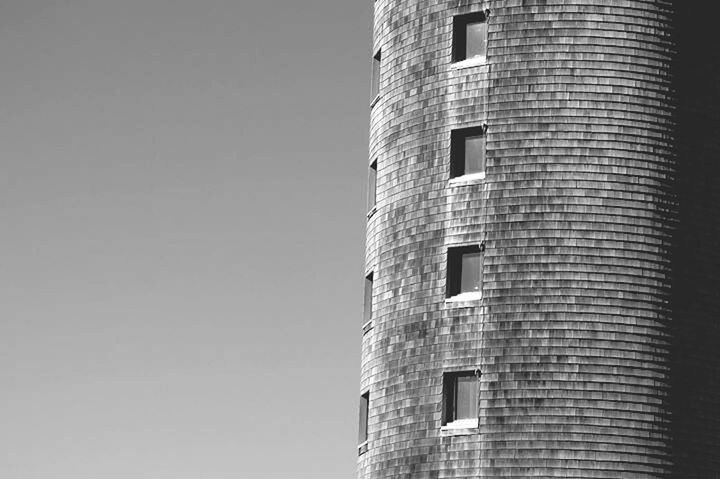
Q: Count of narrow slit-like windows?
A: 4